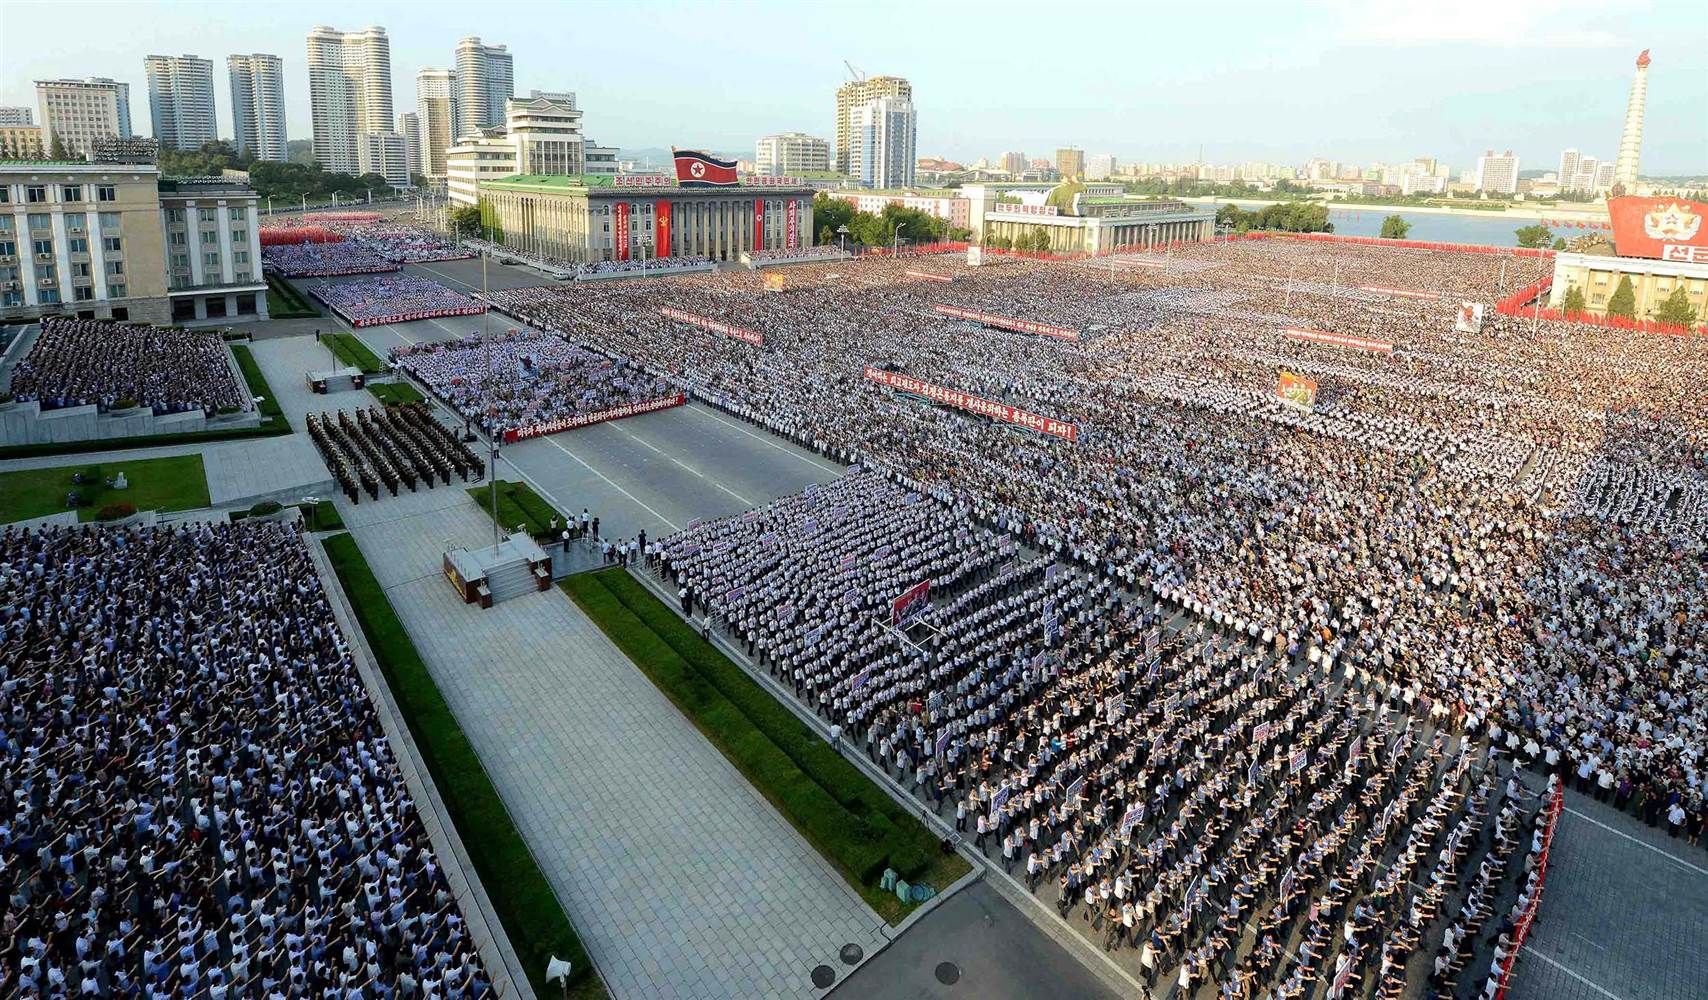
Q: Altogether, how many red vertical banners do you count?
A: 4